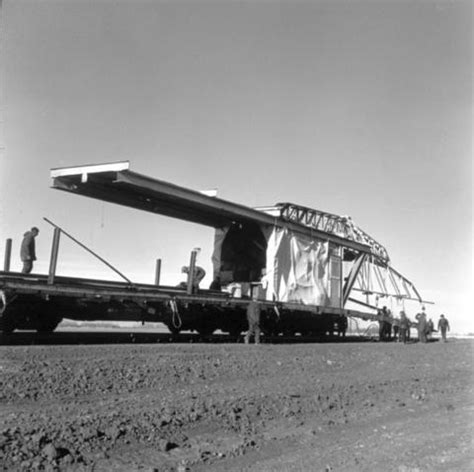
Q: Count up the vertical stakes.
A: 4